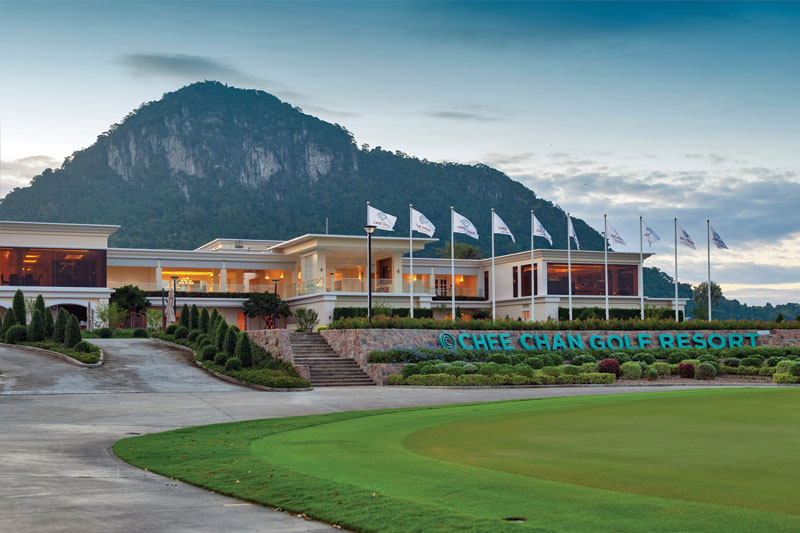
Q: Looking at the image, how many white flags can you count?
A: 10